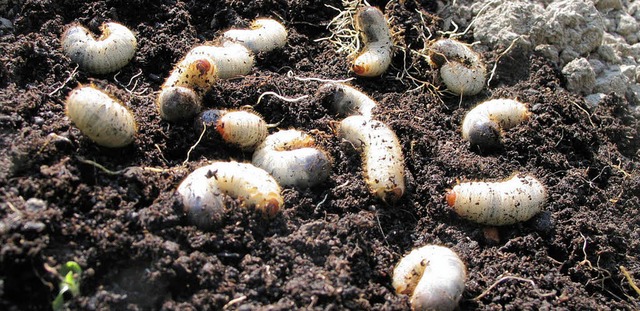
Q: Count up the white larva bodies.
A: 15